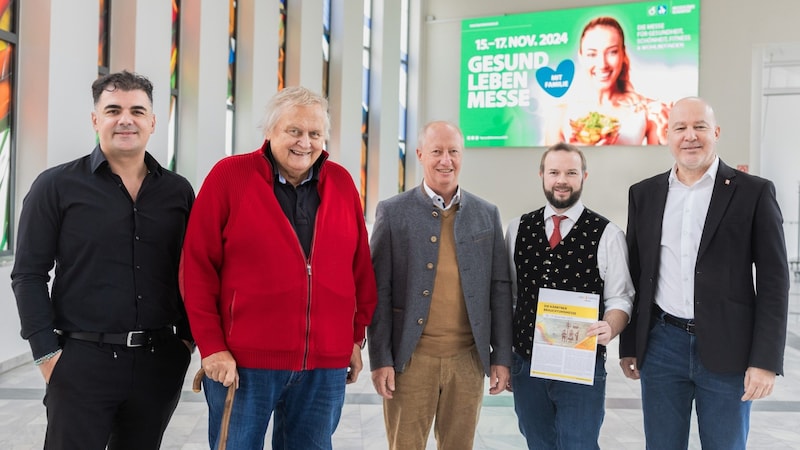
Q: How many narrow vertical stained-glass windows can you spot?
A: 8